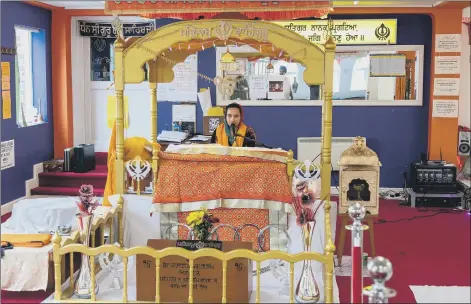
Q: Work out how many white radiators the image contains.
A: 1